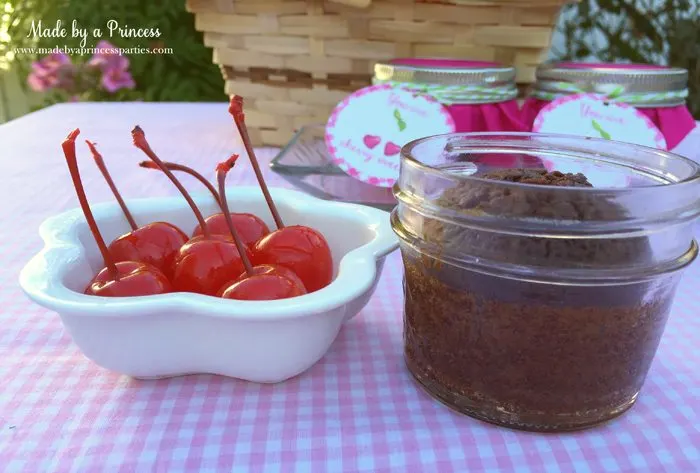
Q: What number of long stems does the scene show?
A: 6